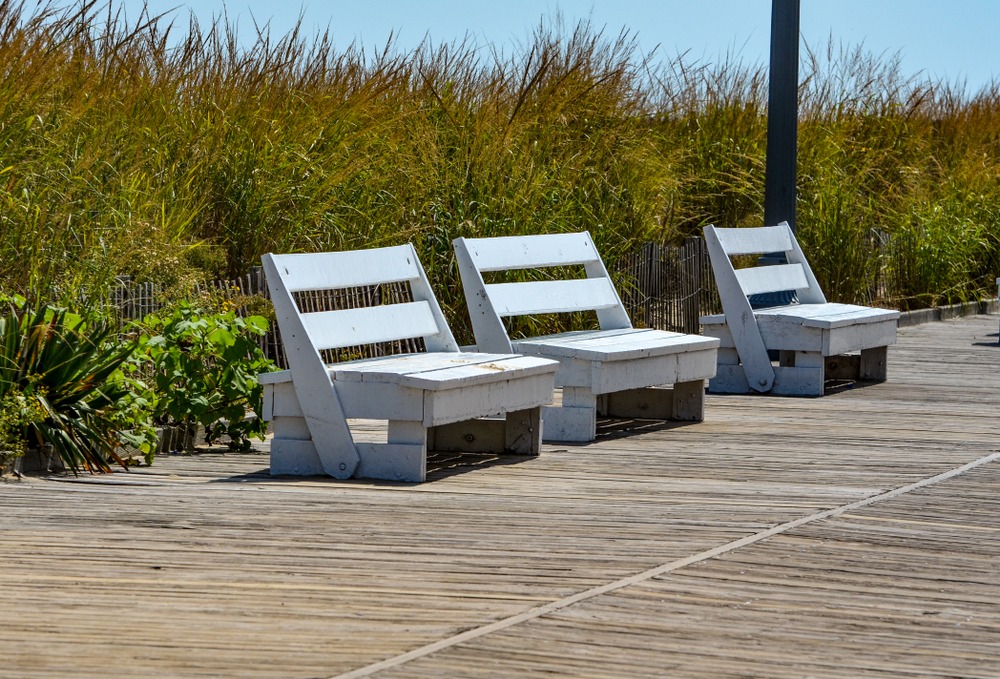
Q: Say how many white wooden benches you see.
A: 3